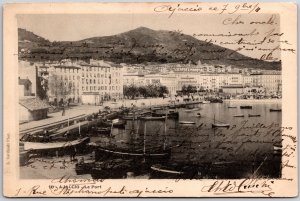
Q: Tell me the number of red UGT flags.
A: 0